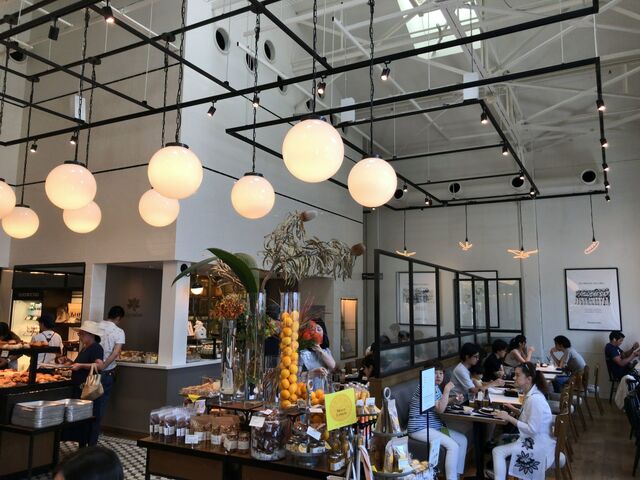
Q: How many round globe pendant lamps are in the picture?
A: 9